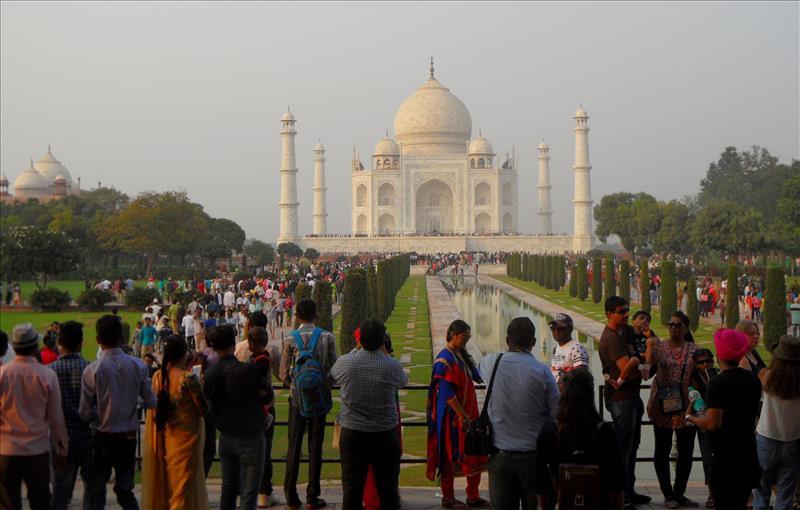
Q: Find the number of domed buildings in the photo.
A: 2